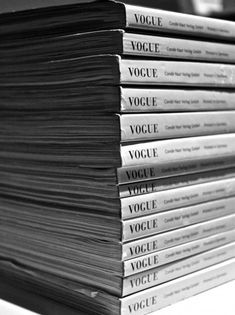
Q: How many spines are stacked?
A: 14